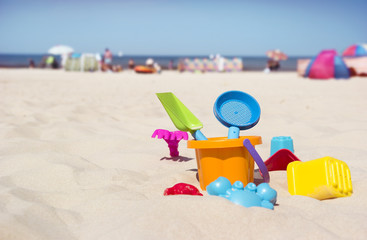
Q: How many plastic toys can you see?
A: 9